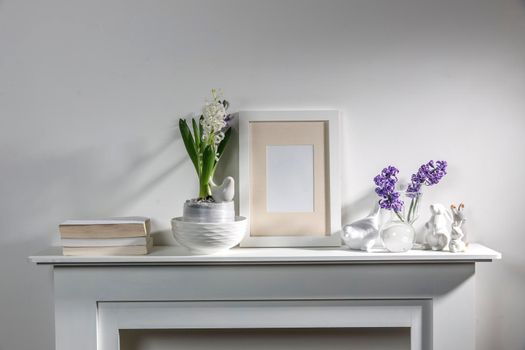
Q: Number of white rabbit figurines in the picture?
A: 2